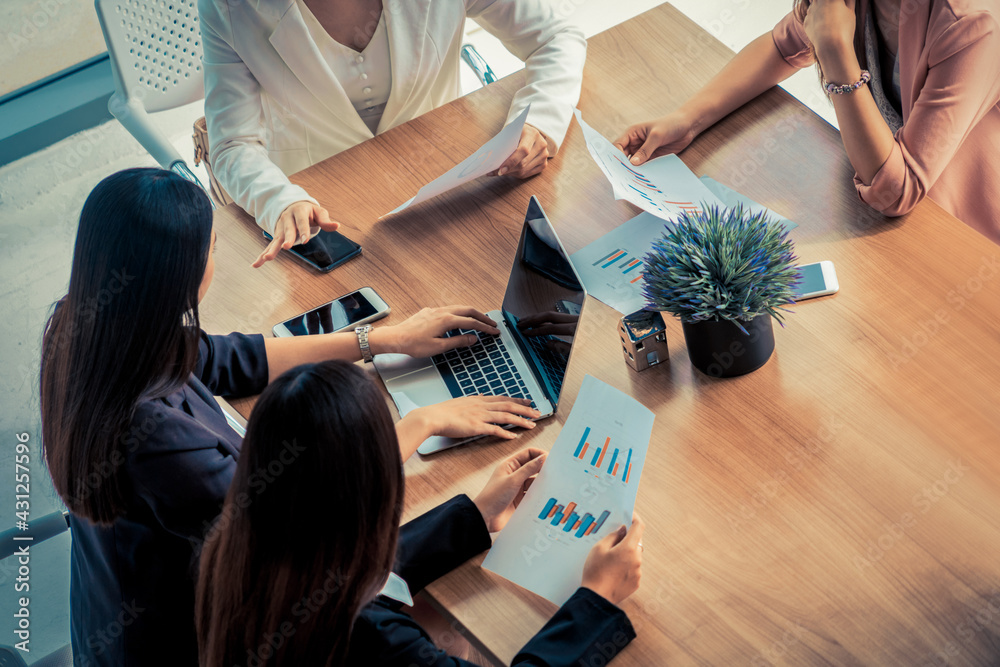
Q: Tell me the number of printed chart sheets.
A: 4